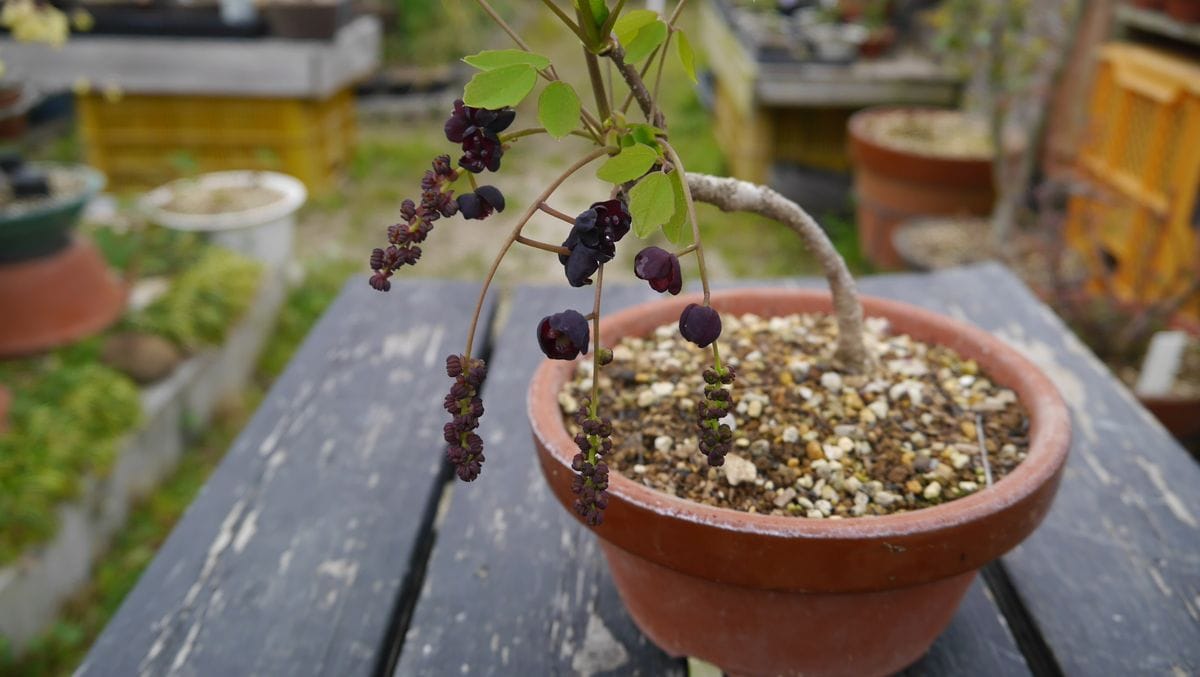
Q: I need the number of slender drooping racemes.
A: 4